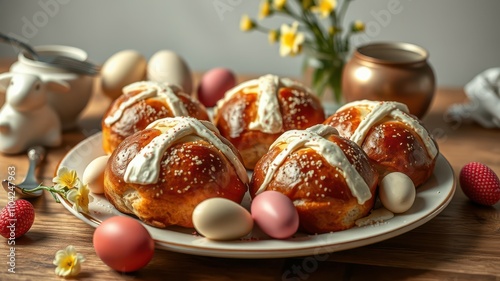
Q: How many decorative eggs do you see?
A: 10